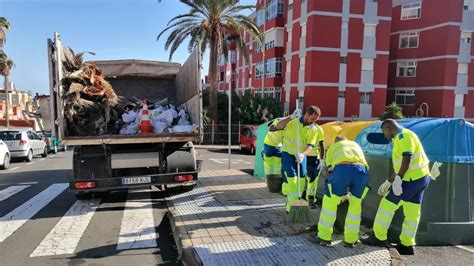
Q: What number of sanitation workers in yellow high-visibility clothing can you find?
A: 5